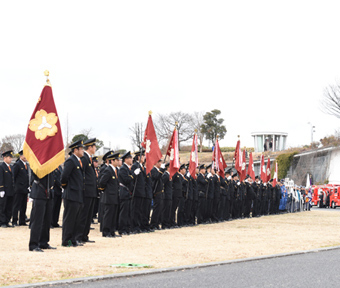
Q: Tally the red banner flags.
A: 11